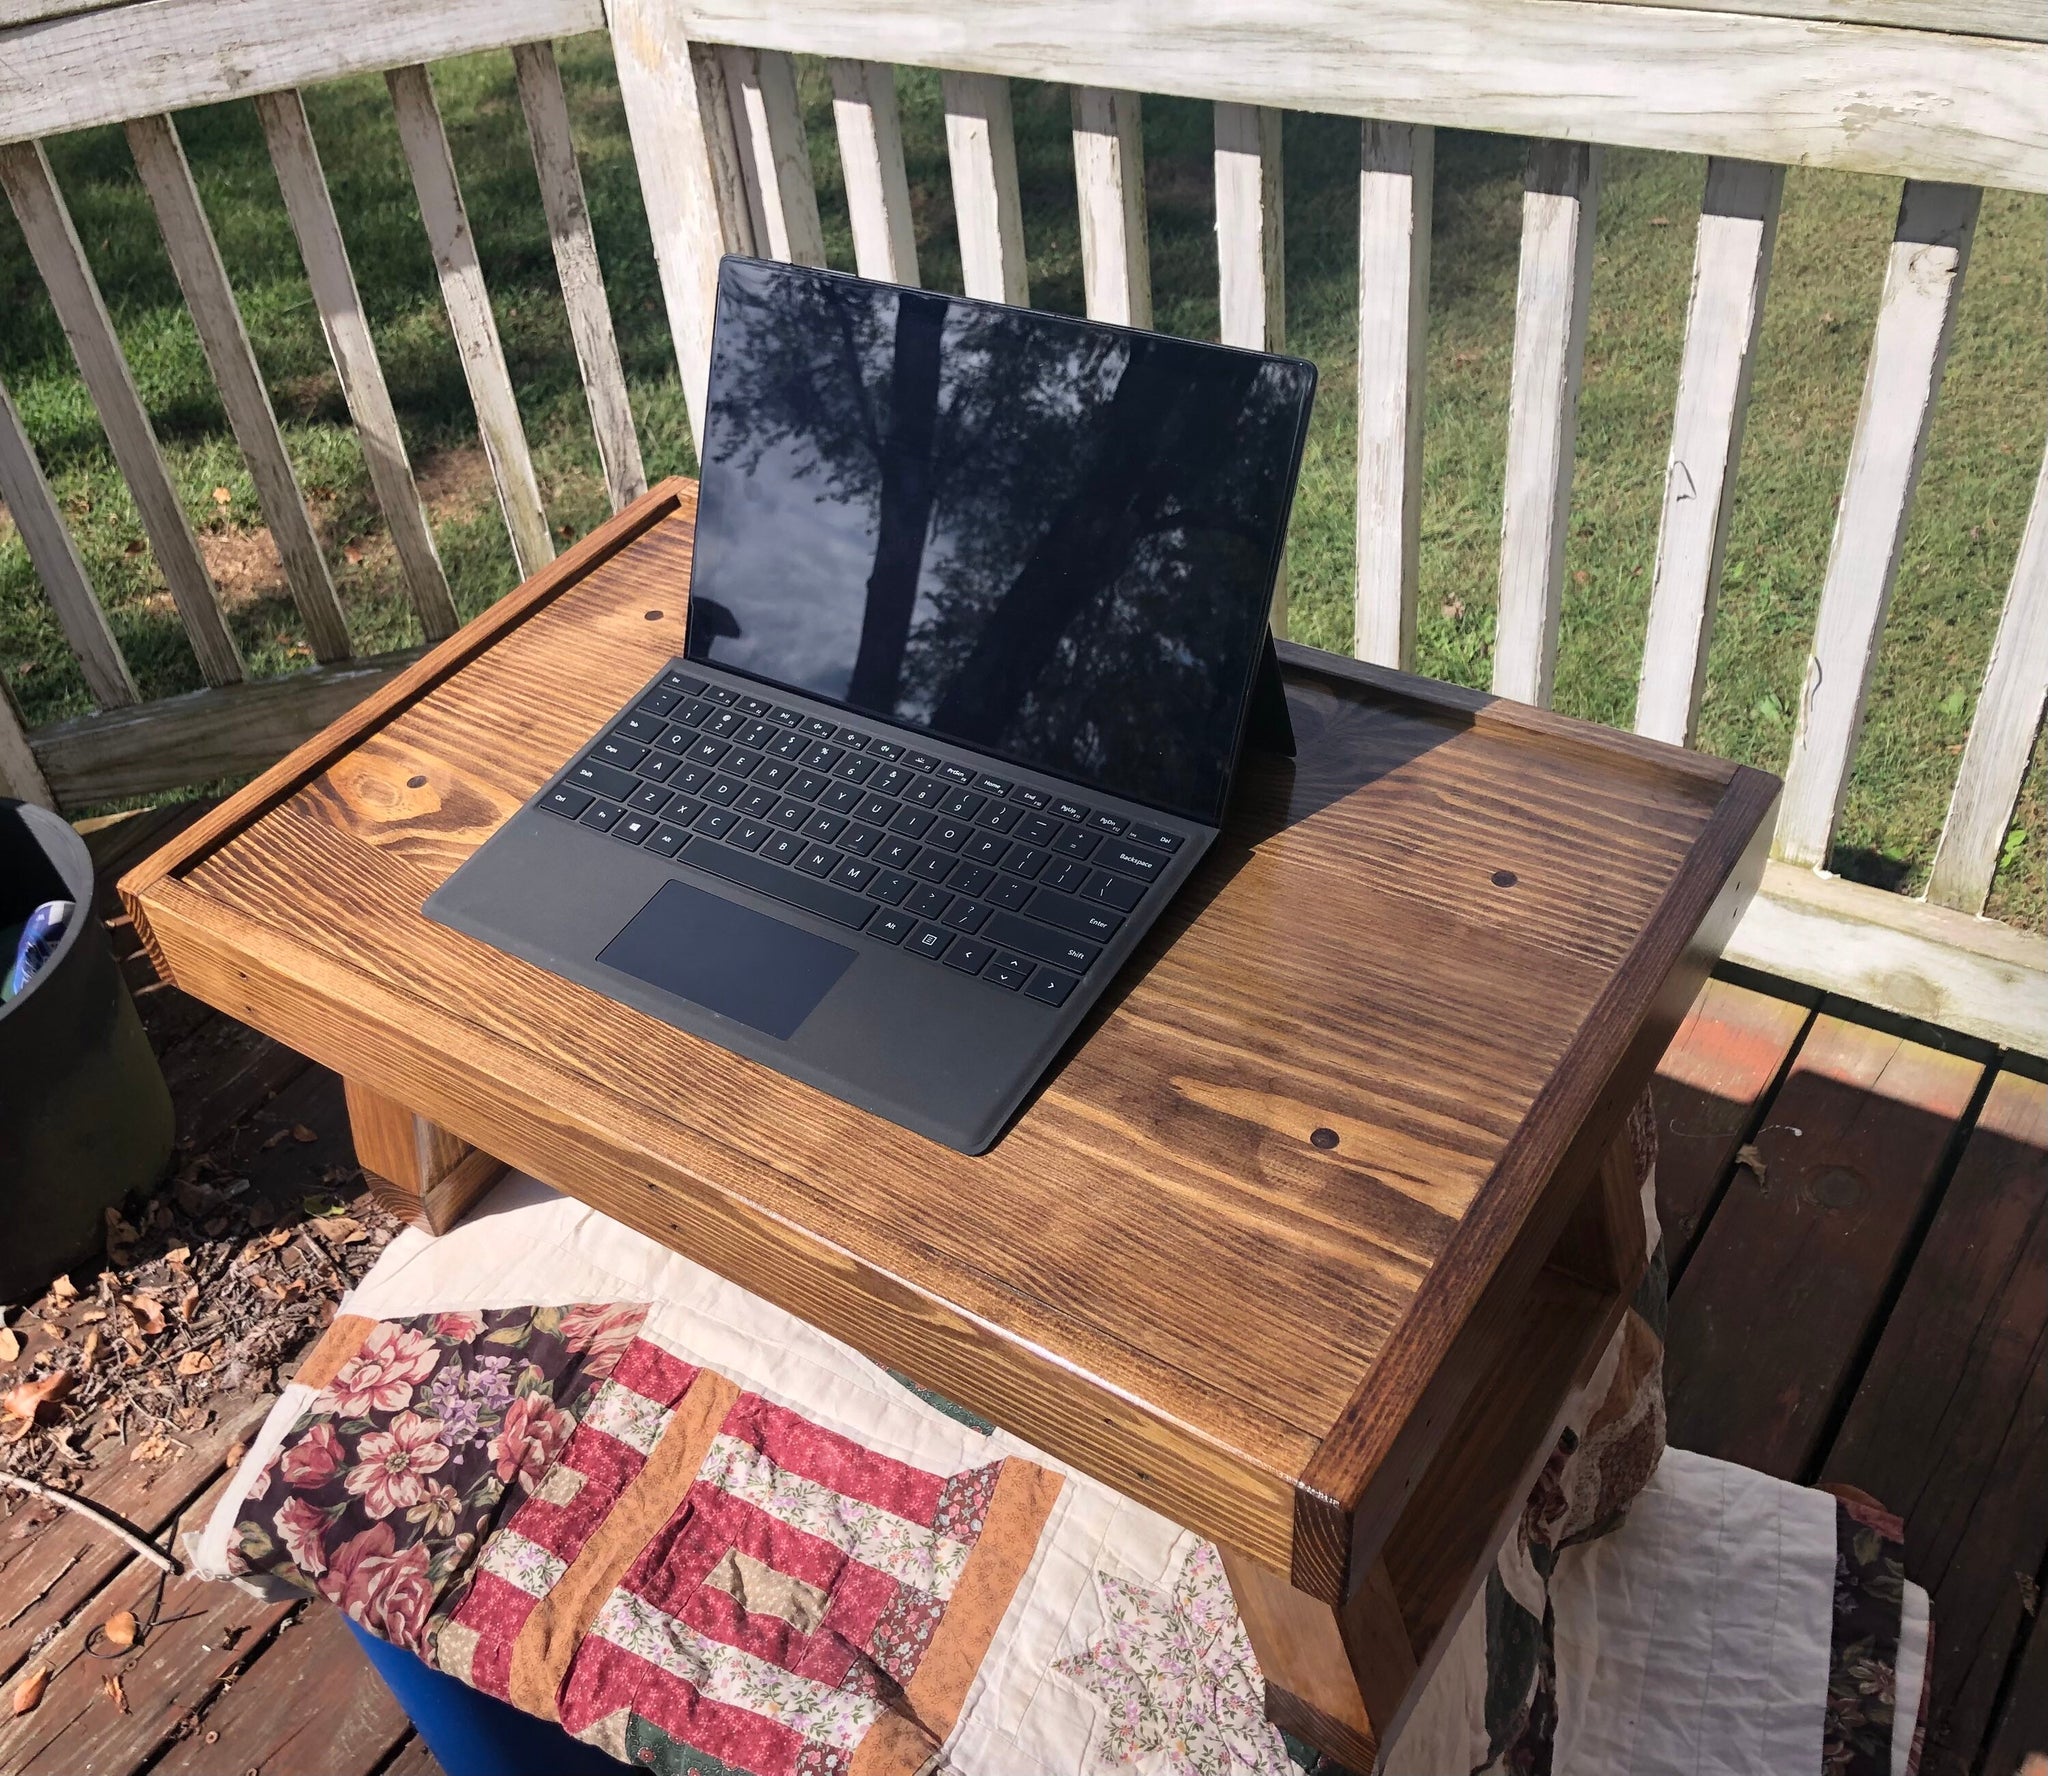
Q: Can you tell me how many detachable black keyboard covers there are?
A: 1